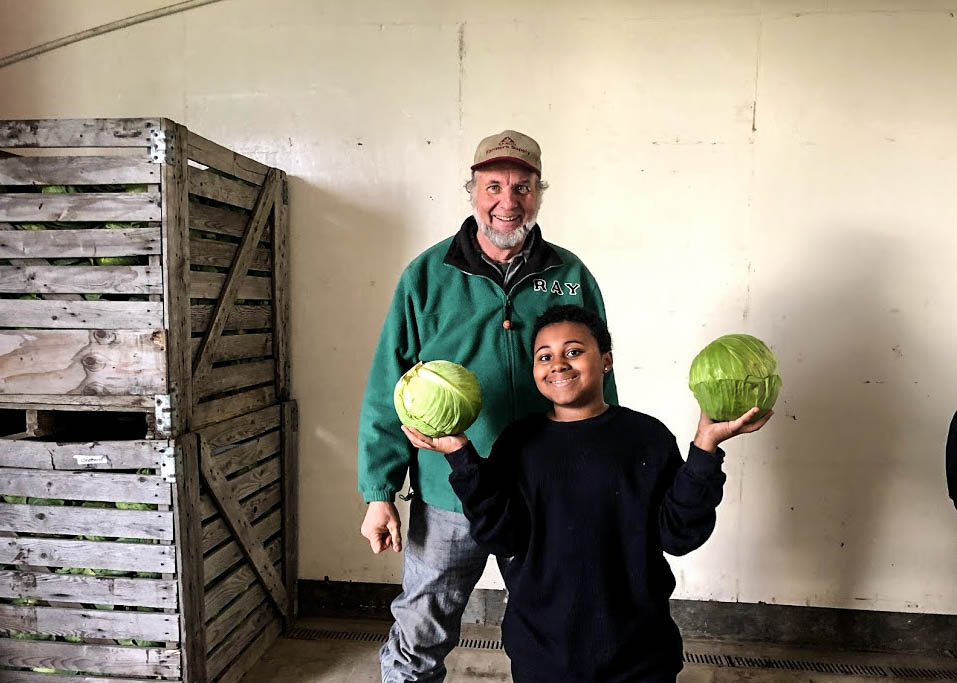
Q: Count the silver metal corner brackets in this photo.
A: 3